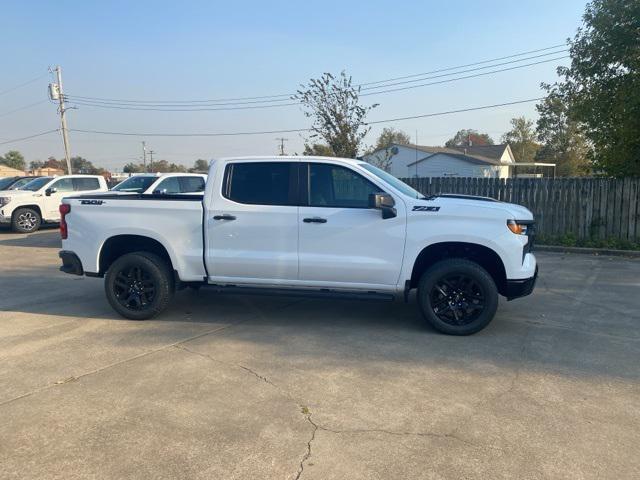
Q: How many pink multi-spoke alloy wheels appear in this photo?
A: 0